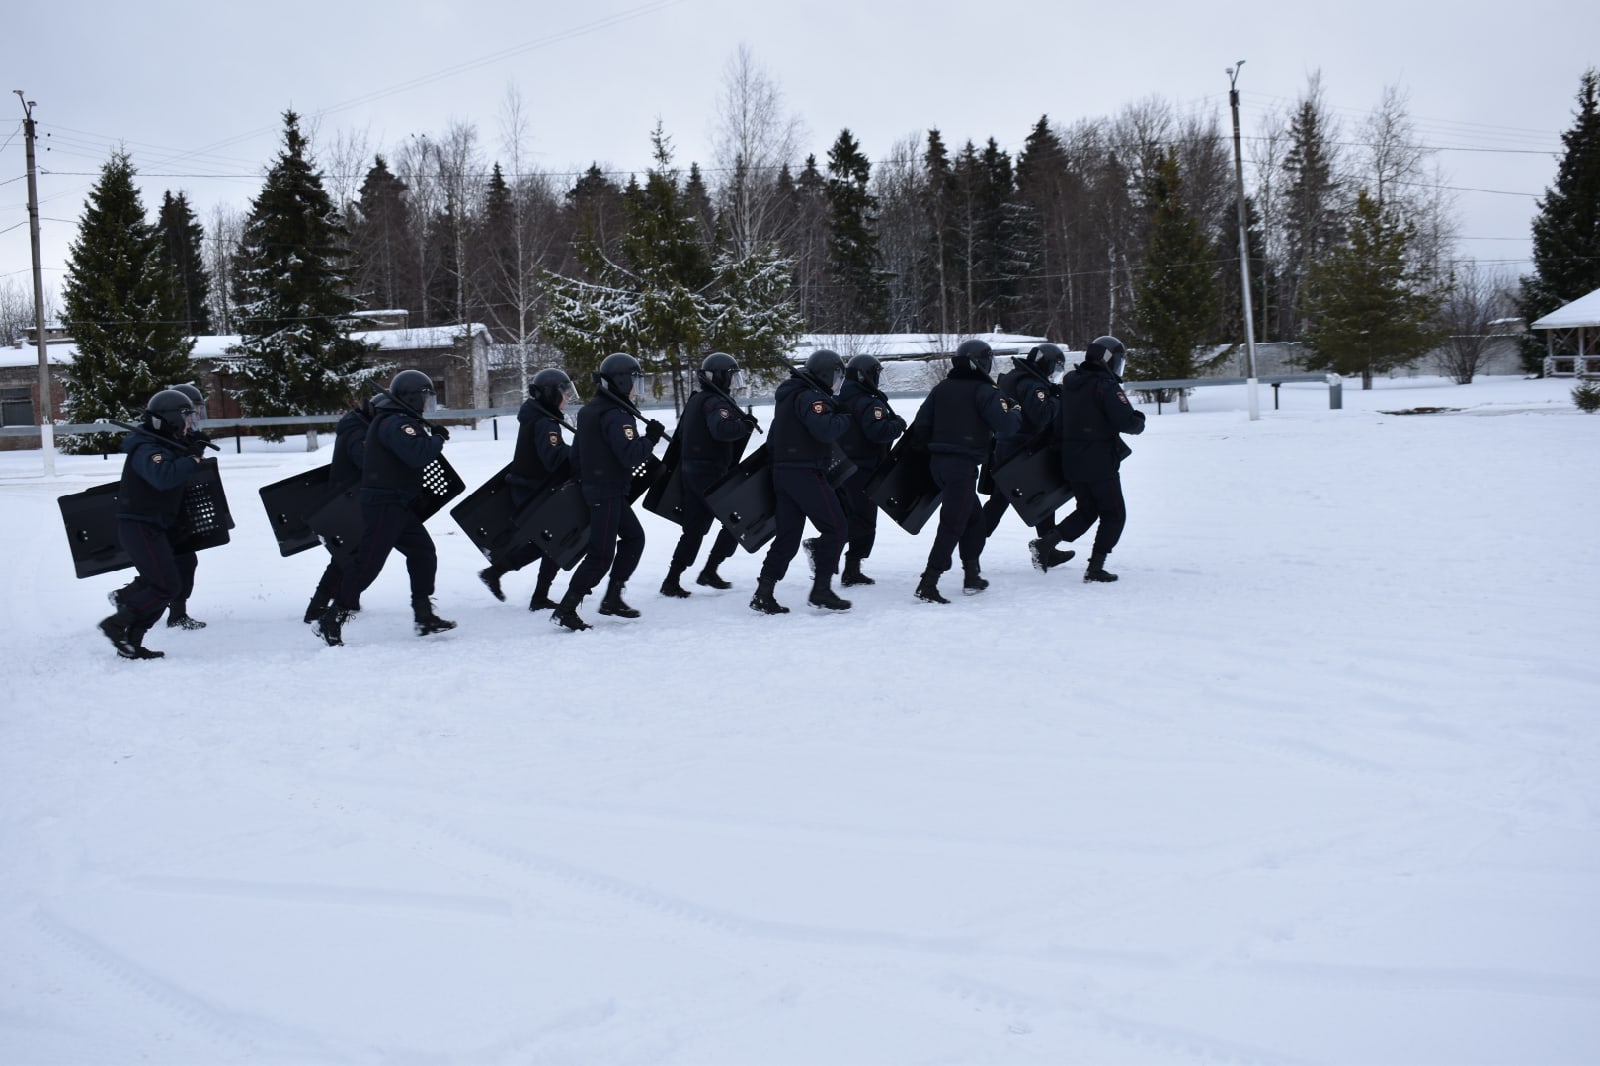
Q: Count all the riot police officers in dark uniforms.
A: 12